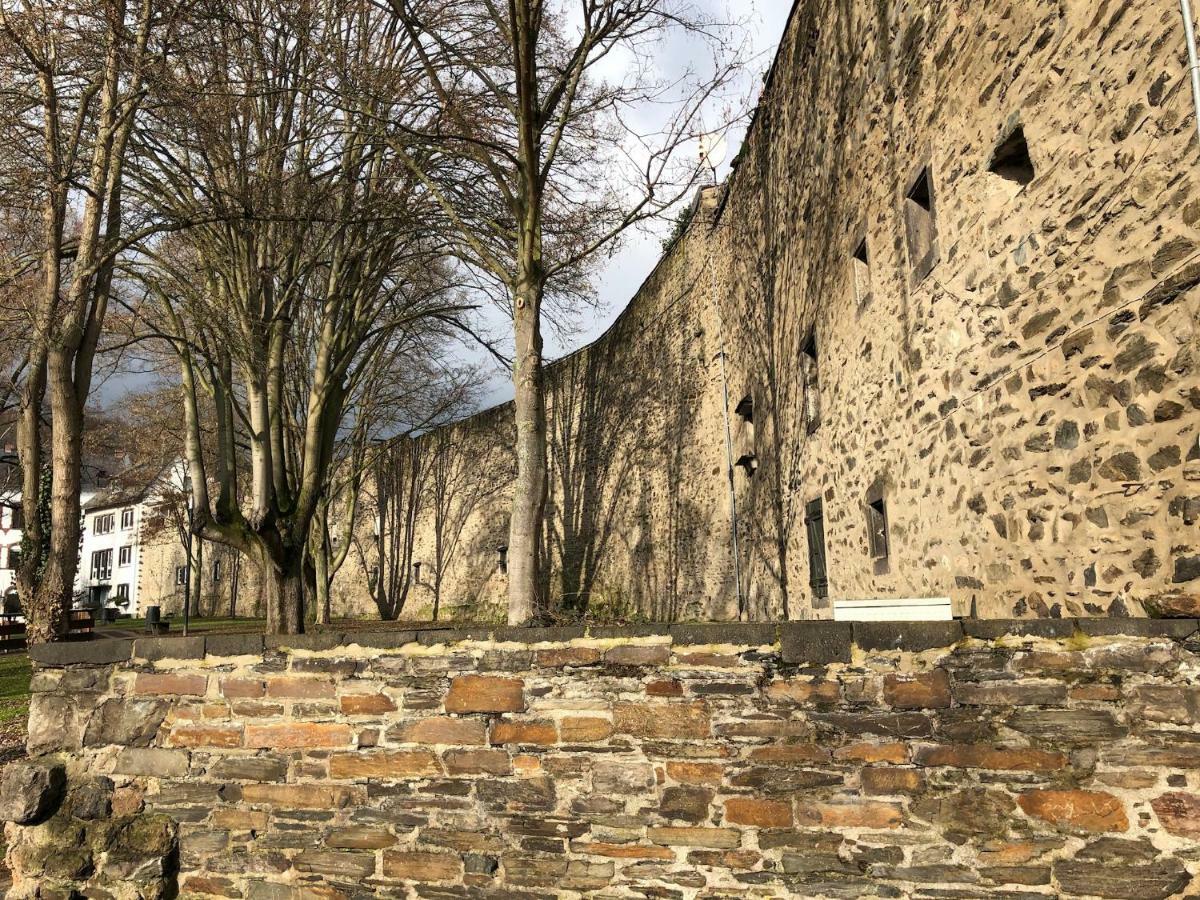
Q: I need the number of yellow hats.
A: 0